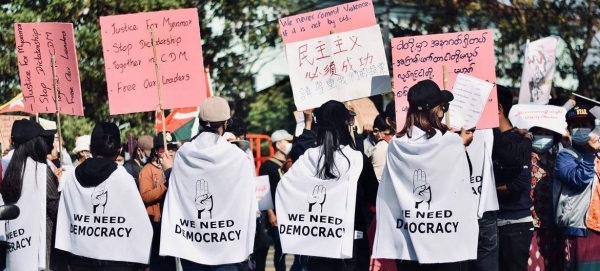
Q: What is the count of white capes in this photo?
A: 6